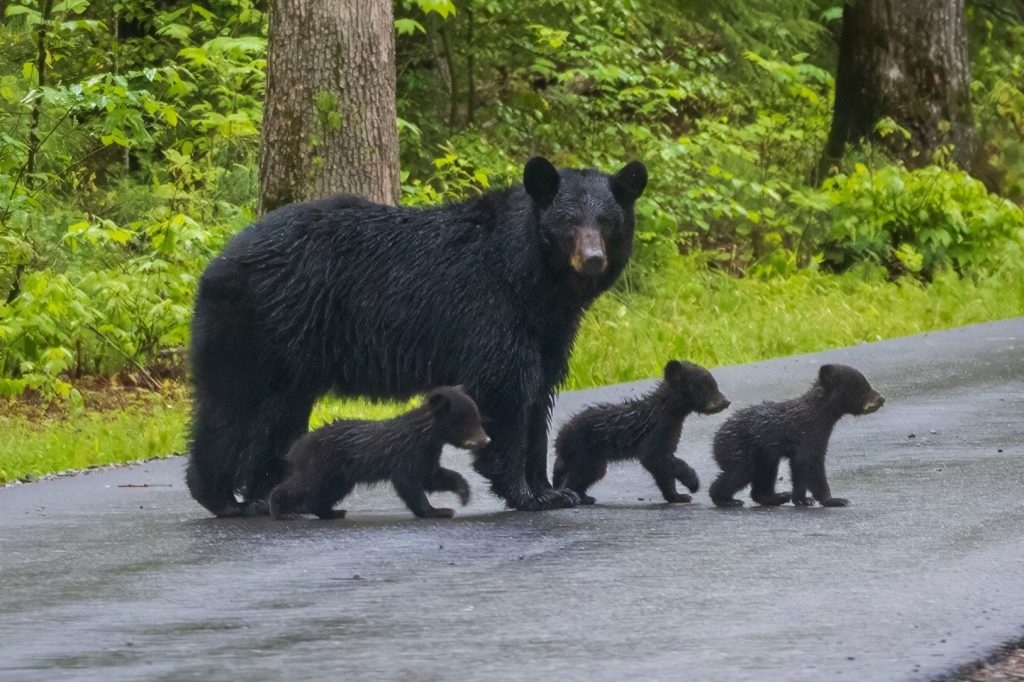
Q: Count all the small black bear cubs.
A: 3